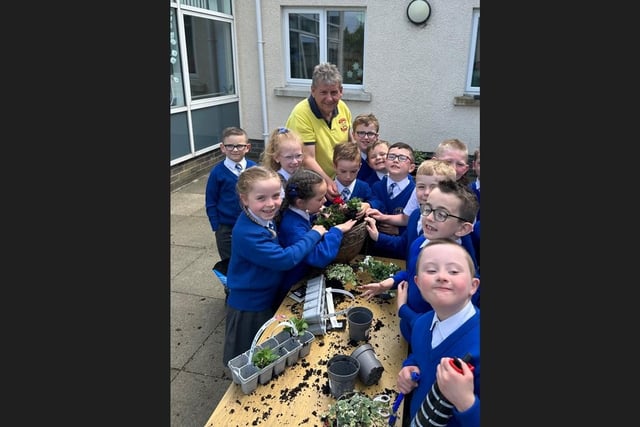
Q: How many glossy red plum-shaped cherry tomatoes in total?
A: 0